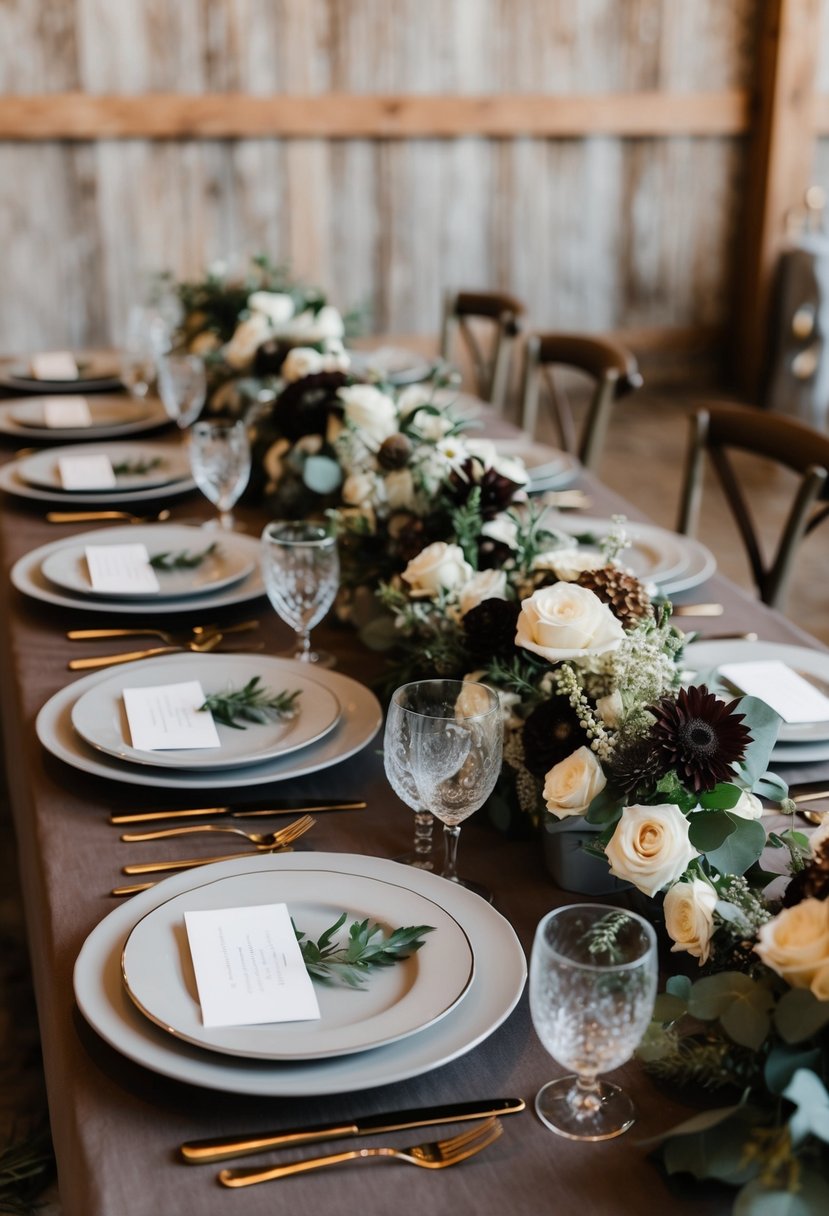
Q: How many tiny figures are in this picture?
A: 0